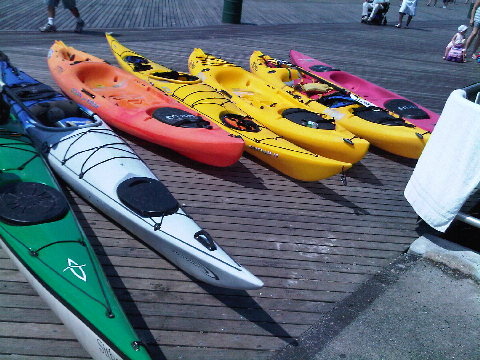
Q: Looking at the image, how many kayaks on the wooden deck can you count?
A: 7